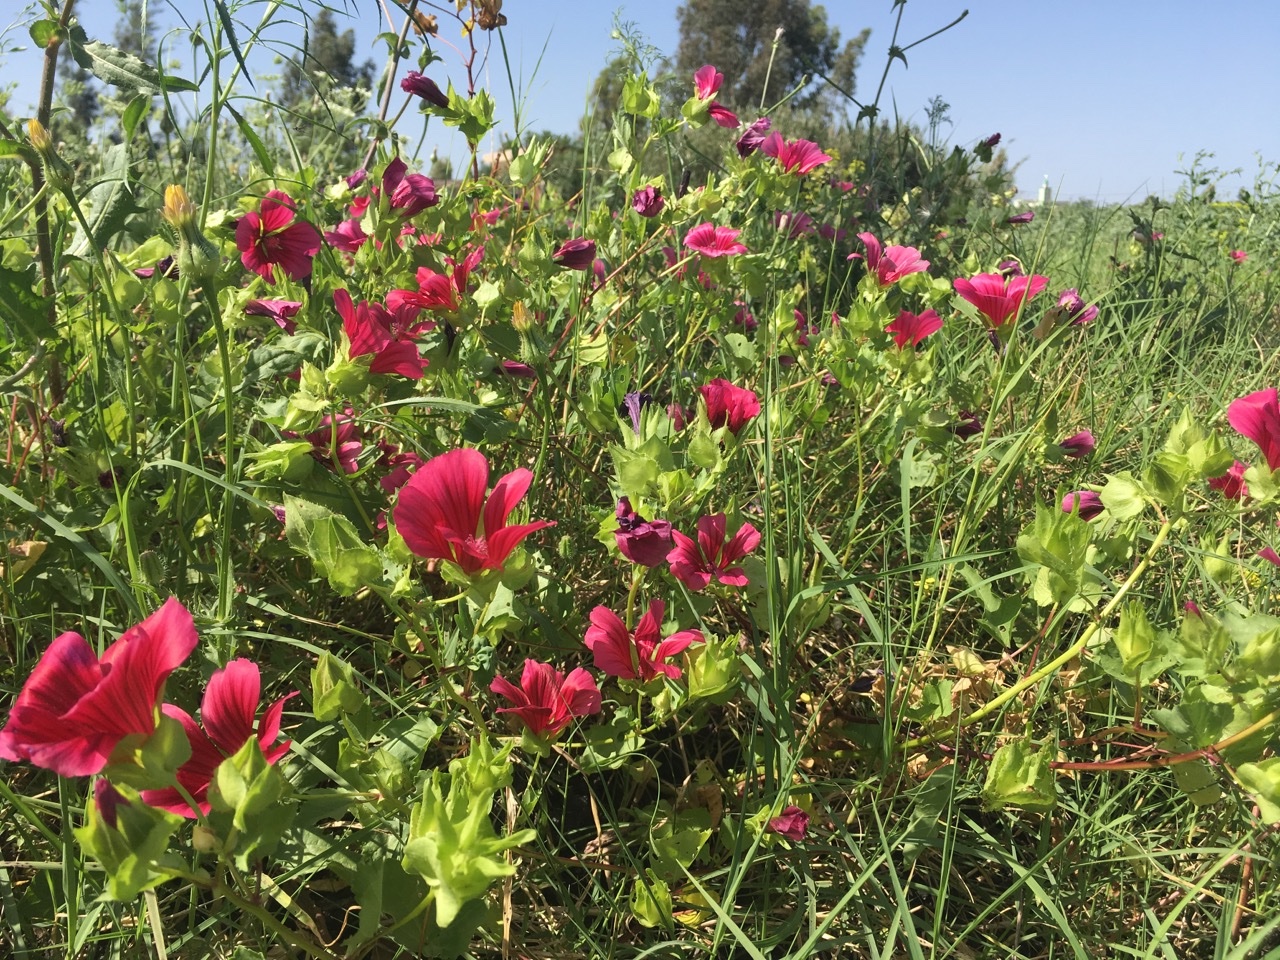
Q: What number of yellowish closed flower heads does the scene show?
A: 3